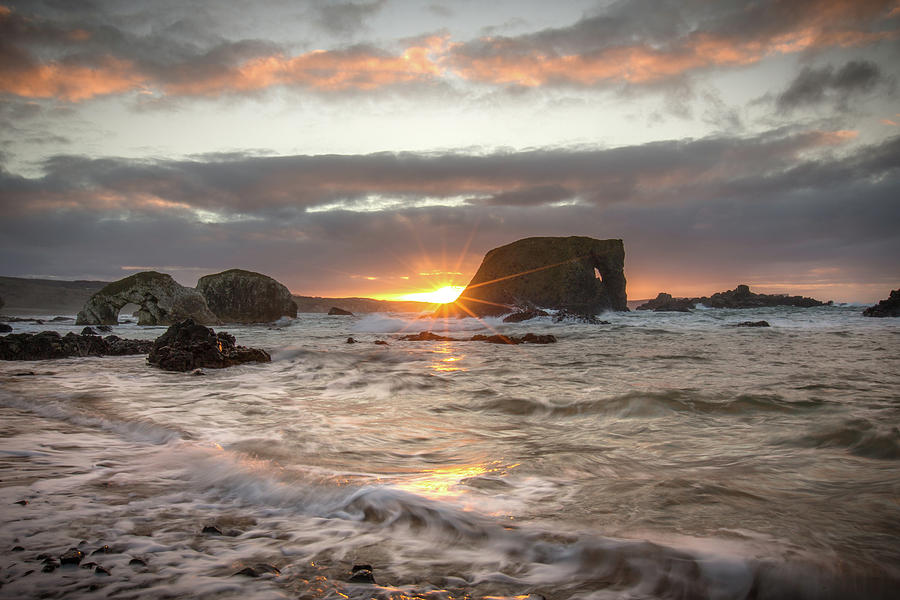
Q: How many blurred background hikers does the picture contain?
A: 0